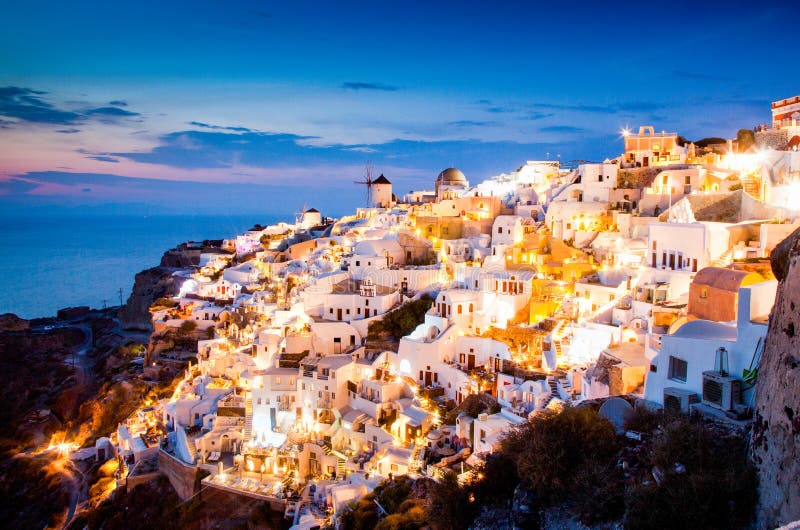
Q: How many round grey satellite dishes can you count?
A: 1